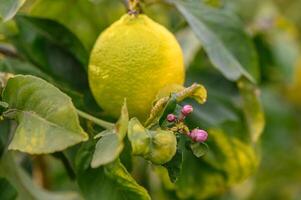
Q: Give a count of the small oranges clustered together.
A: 0